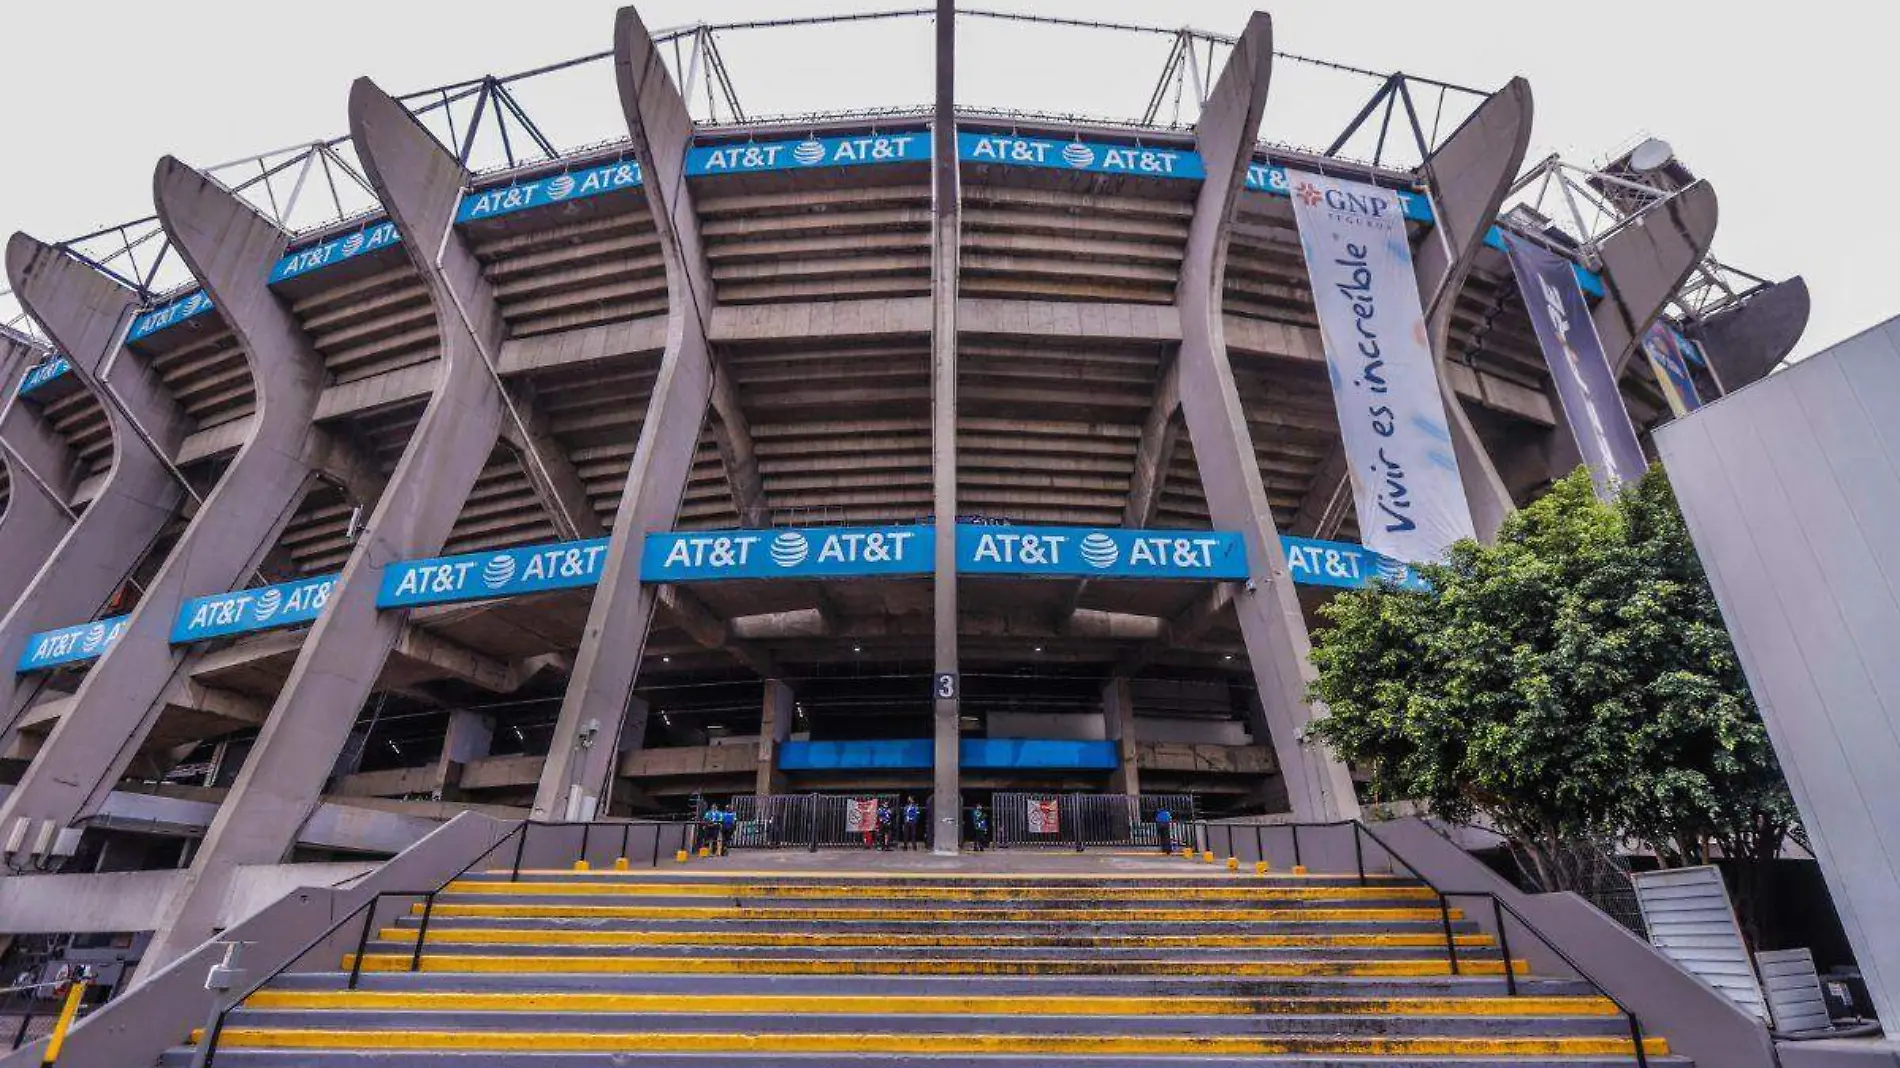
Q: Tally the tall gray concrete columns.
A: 10